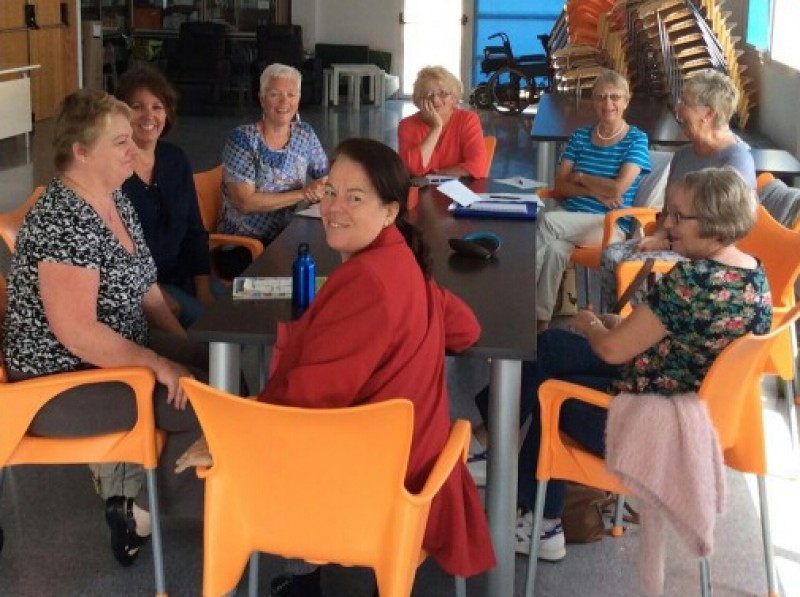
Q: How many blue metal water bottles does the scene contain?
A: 1